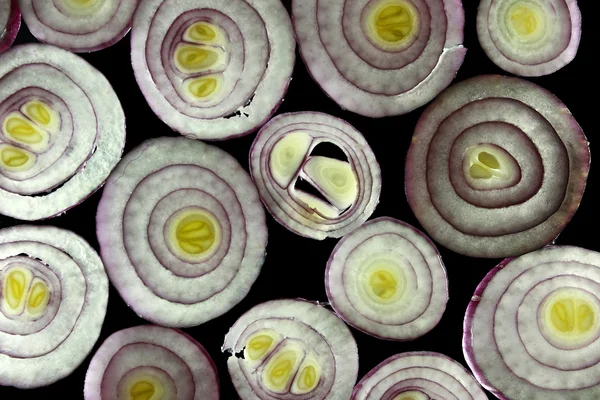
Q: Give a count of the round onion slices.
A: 15